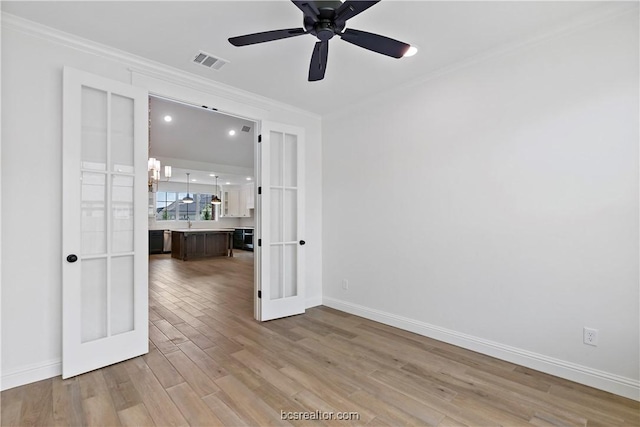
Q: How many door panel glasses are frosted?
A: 12